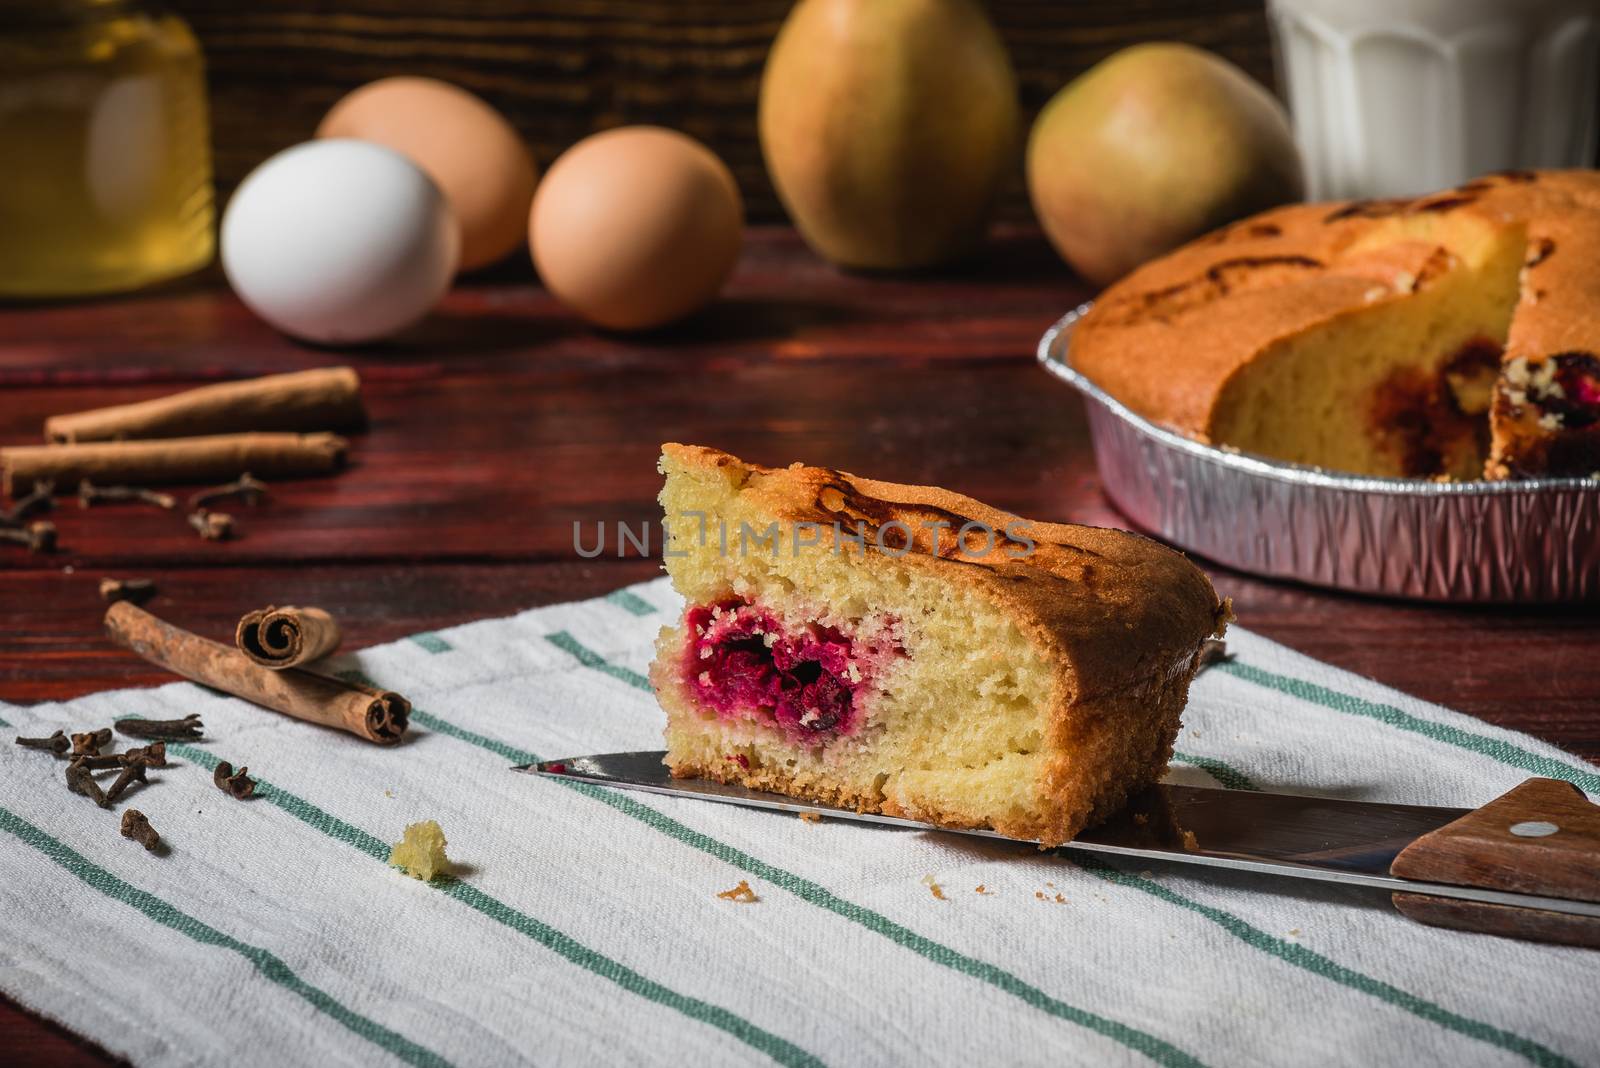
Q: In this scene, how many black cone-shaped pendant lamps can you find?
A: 0